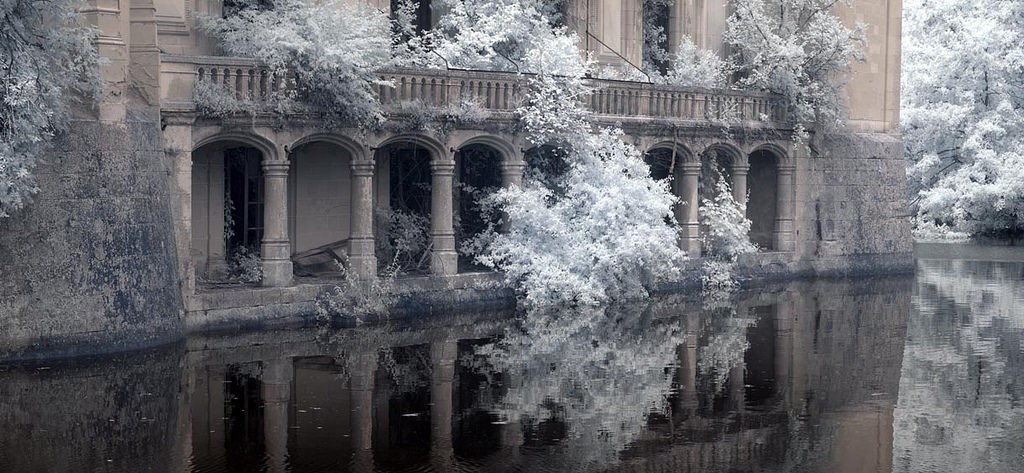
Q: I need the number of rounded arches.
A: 8